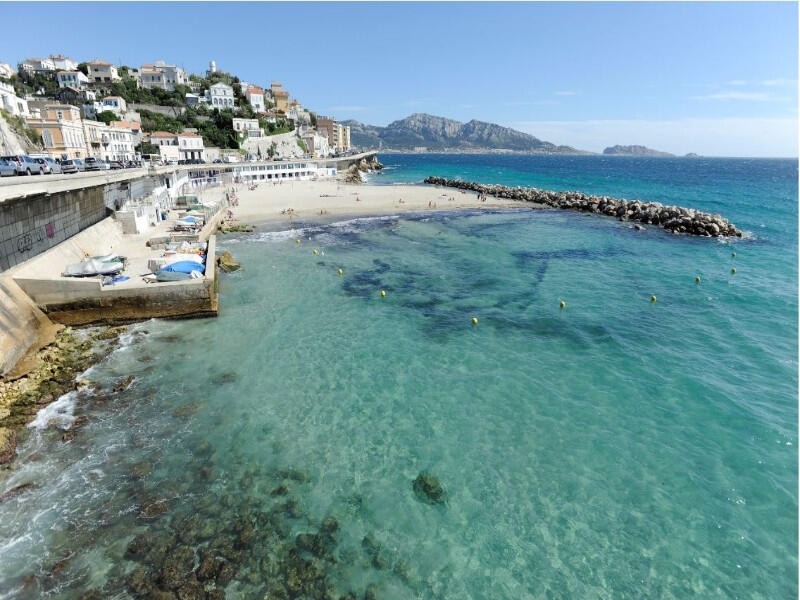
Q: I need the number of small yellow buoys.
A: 10